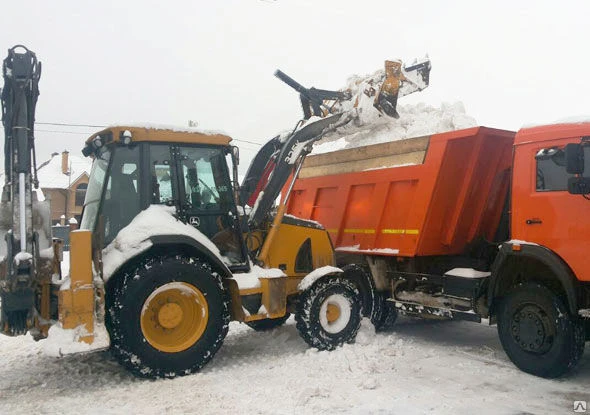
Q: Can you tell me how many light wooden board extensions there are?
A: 2